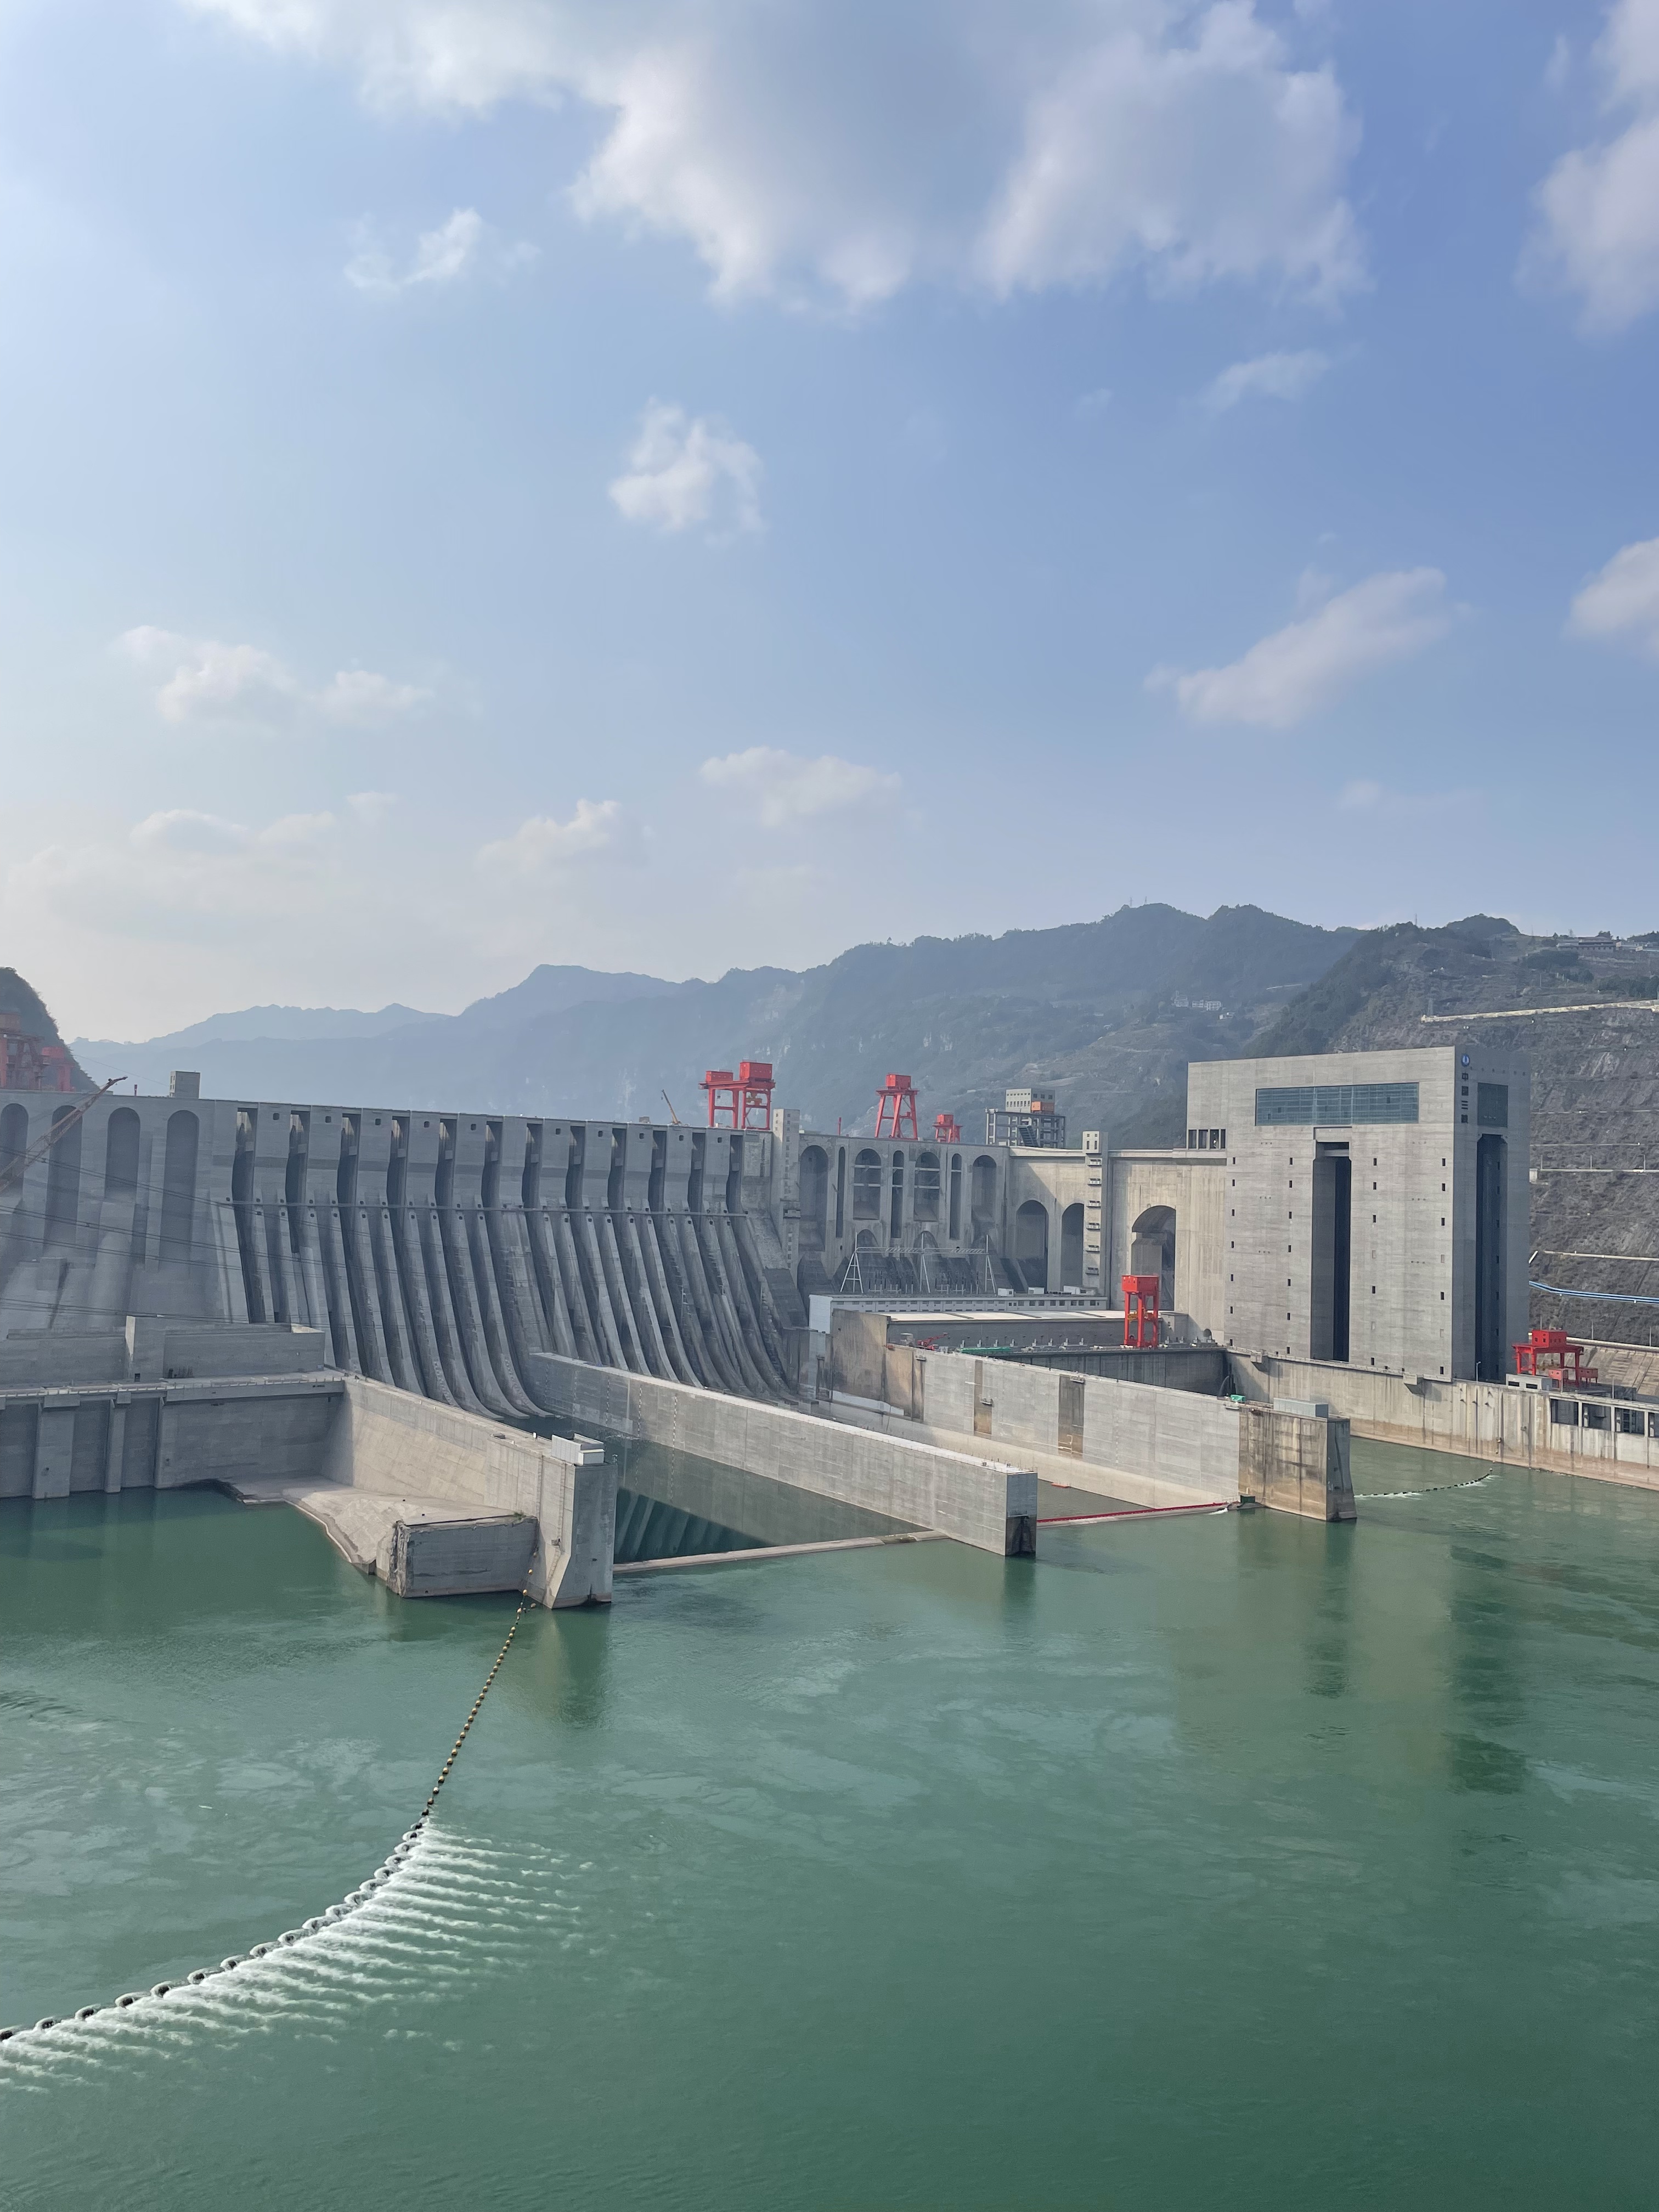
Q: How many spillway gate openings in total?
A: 12